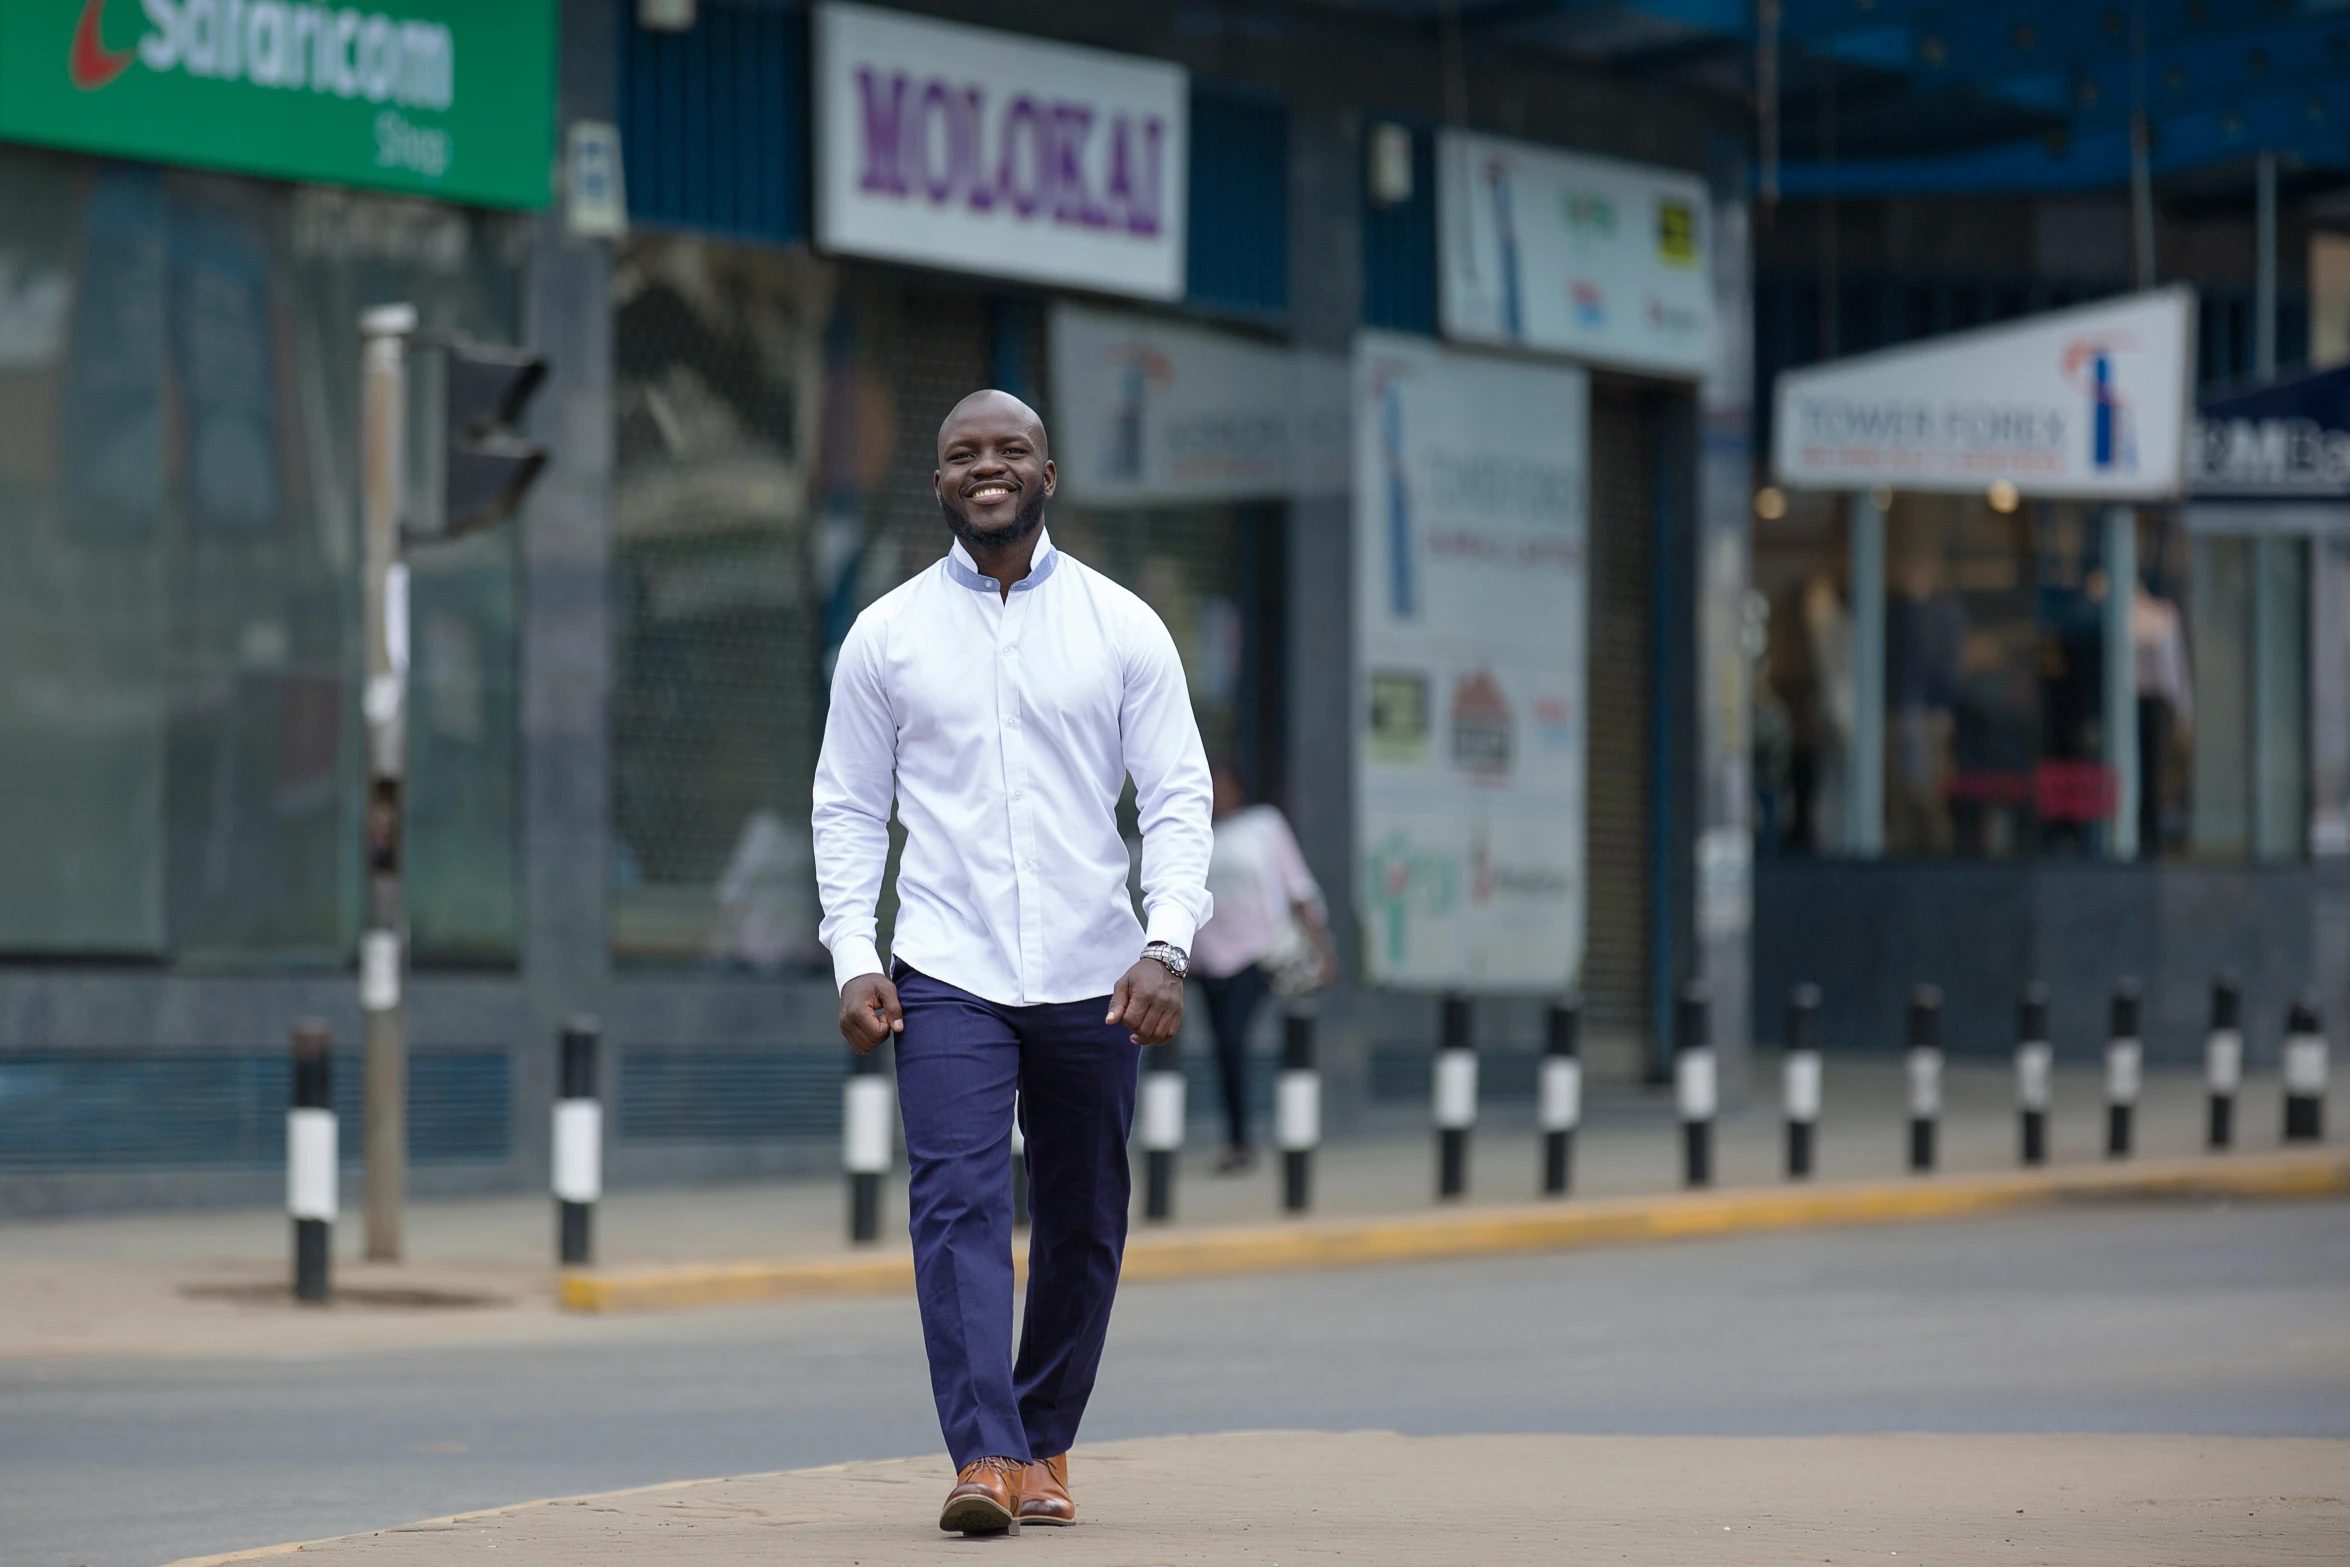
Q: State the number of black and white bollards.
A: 15